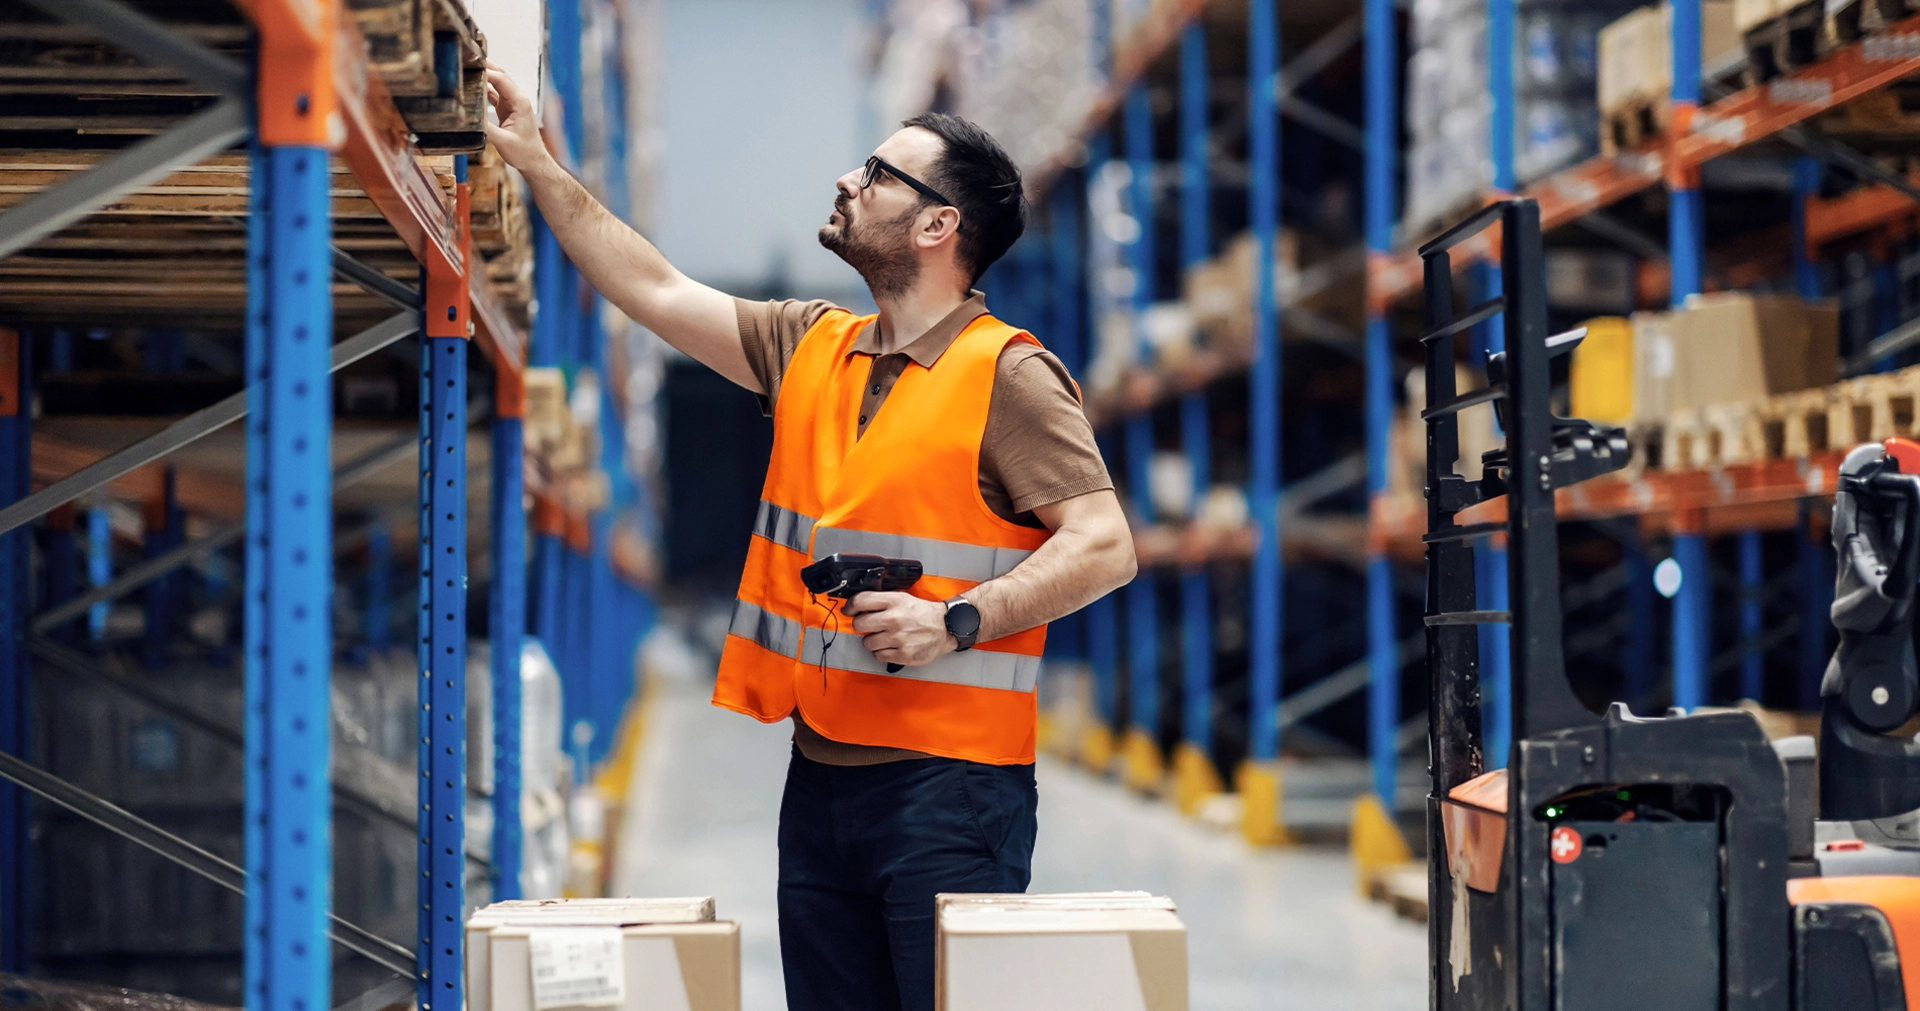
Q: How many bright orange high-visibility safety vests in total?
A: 1